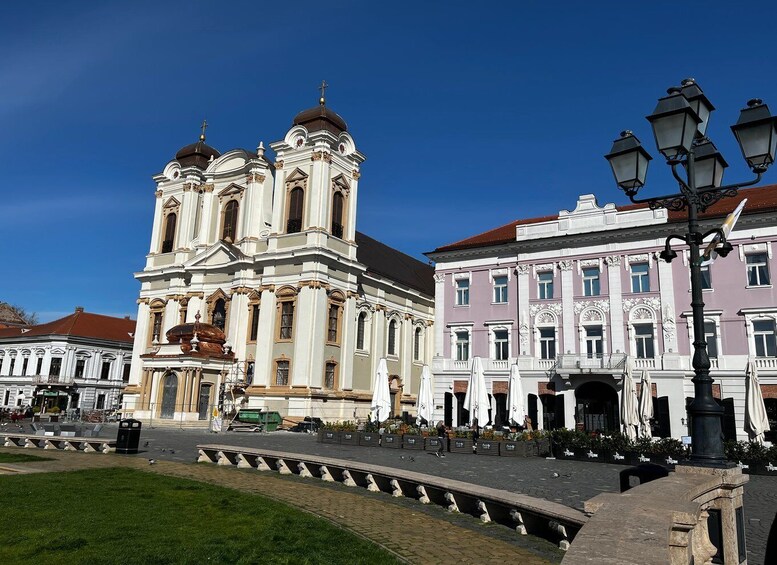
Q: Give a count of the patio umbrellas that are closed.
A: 7